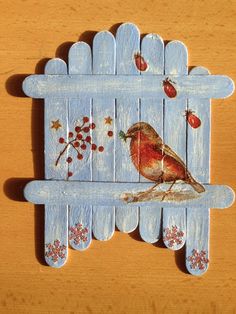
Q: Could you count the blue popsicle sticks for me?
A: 9